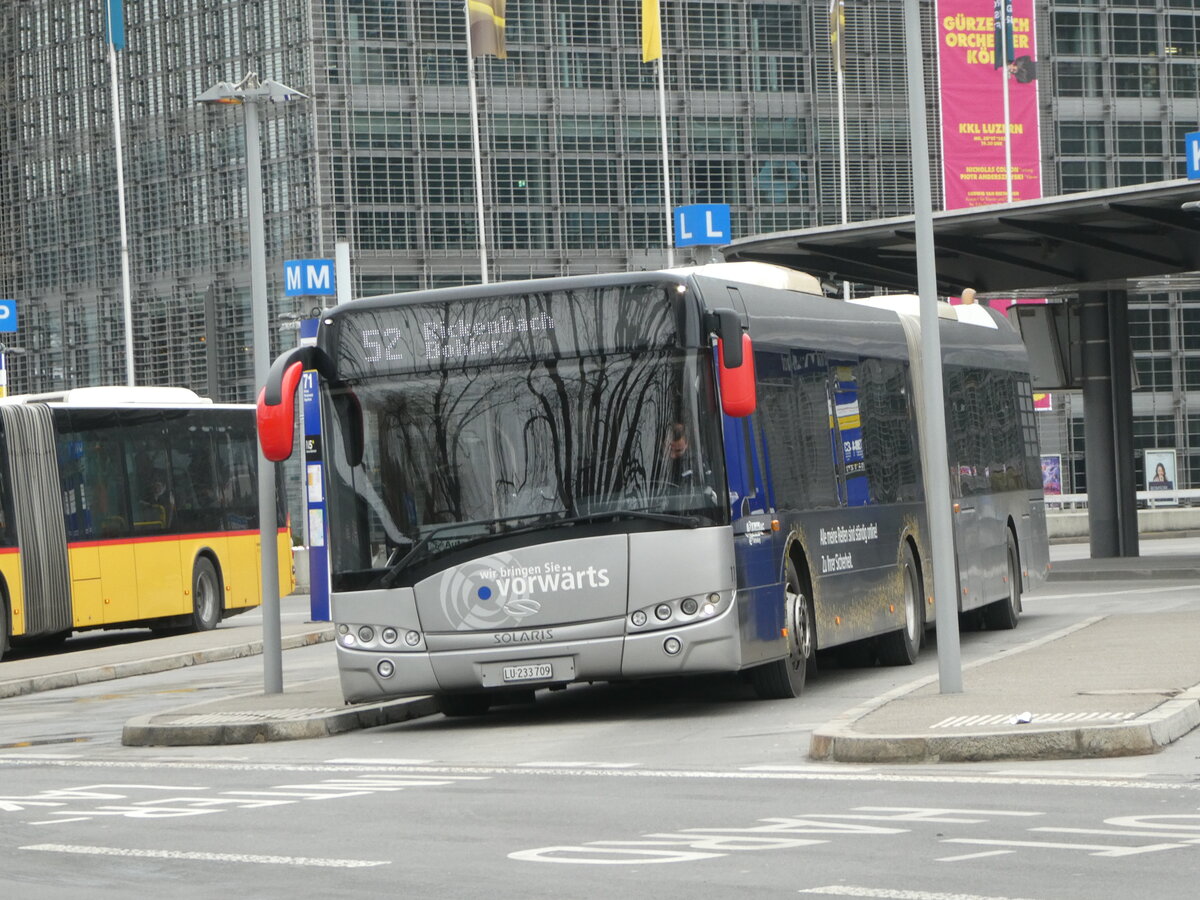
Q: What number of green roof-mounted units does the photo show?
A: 0